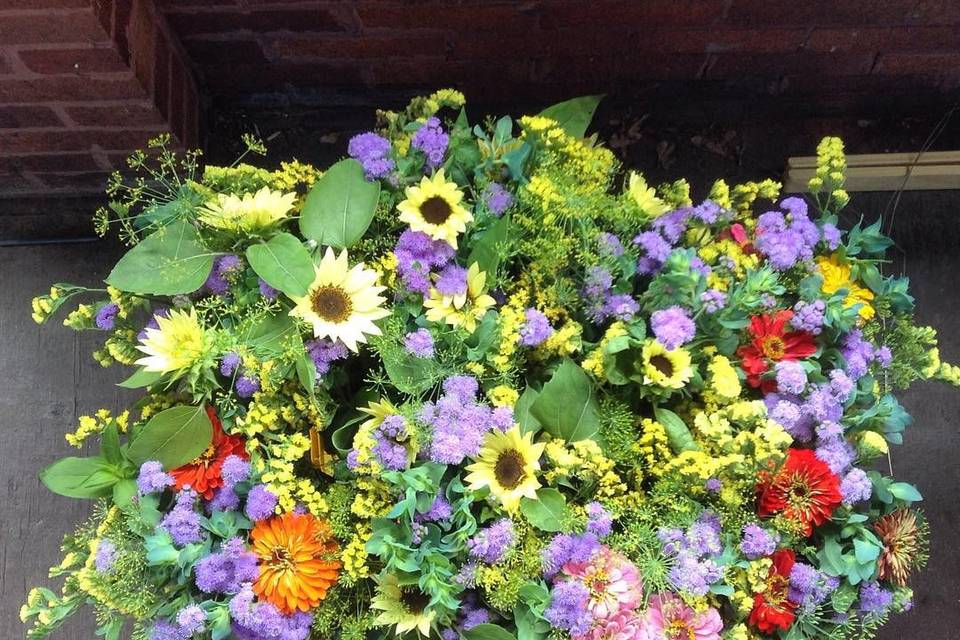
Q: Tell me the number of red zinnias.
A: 4